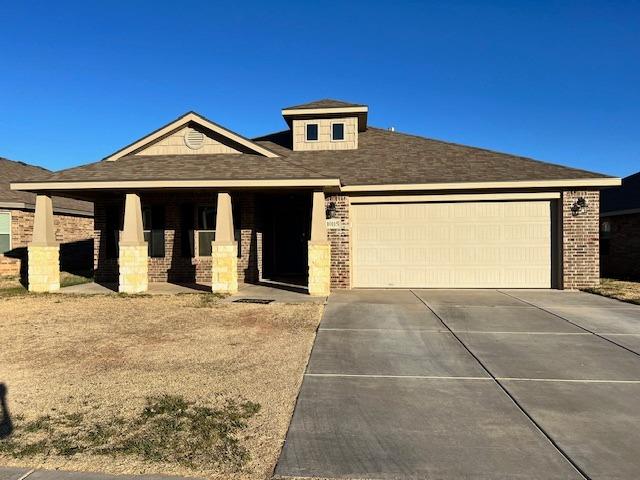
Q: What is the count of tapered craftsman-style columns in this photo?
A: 4